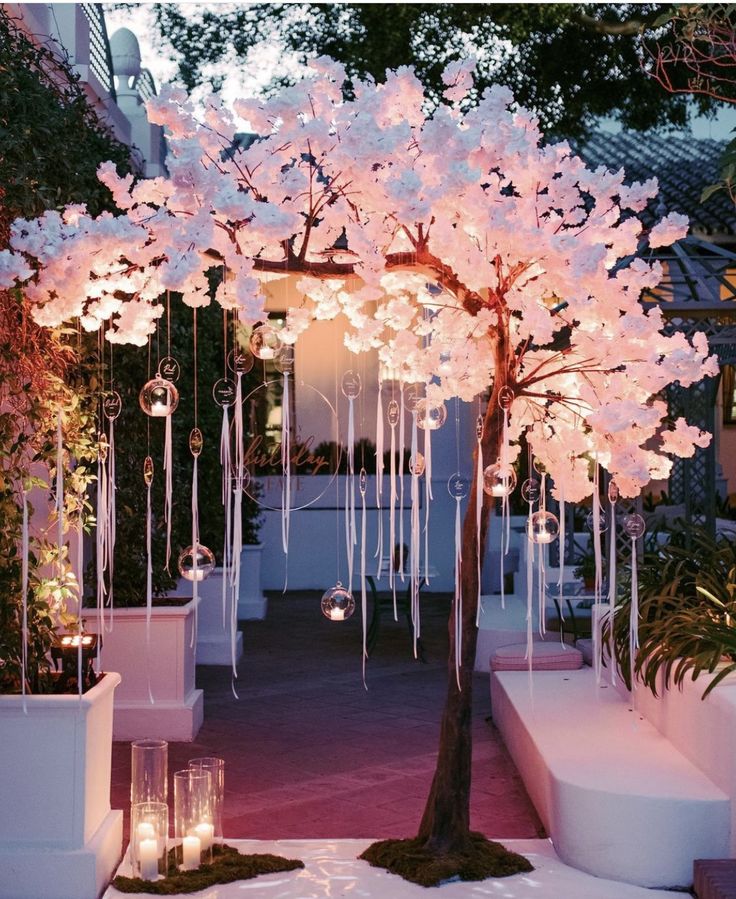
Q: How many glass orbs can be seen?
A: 7